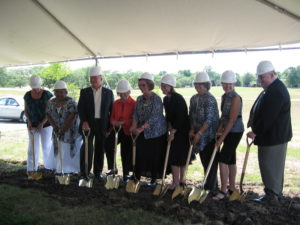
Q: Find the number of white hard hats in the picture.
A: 9